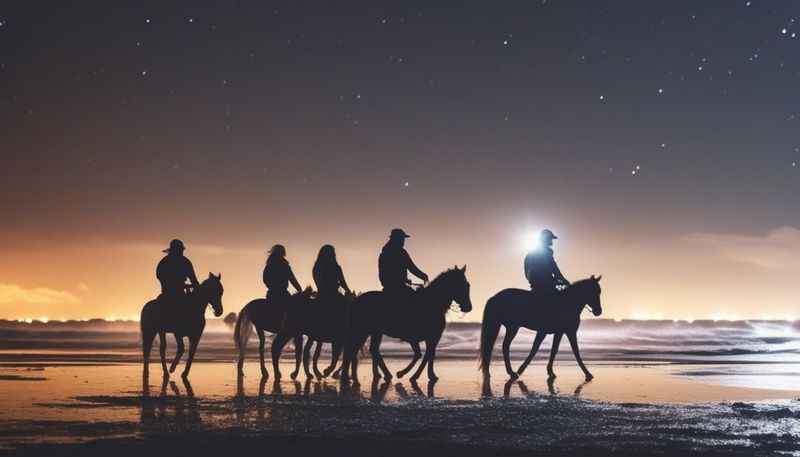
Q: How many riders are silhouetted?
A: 5